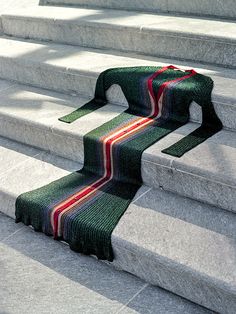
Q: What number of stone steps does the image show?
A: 5